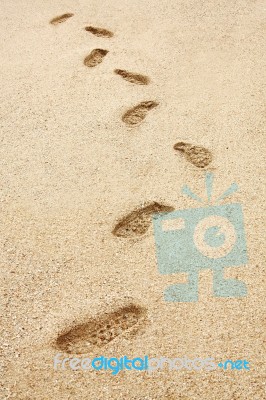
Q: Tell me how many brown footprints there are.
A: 8